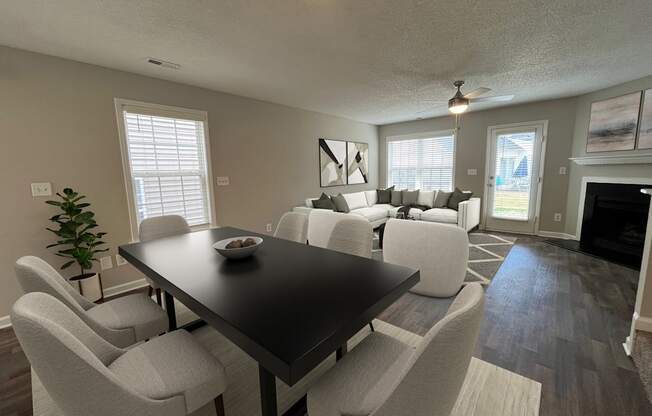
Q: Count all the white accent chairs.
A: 2